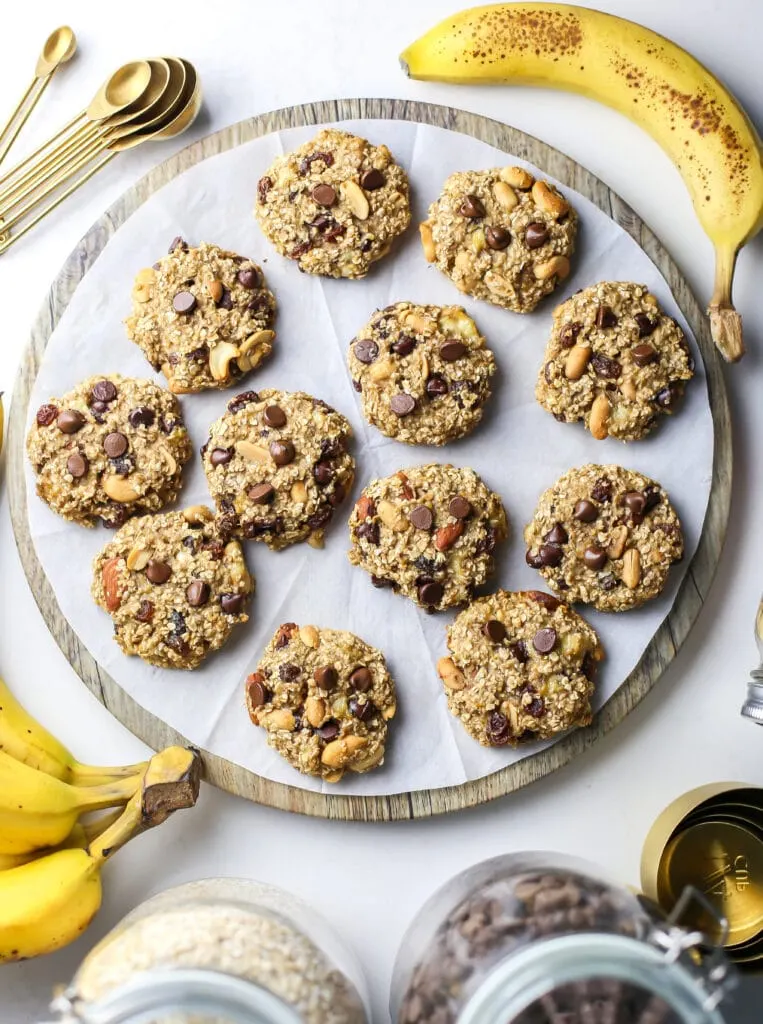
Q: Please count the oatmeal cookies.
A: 12